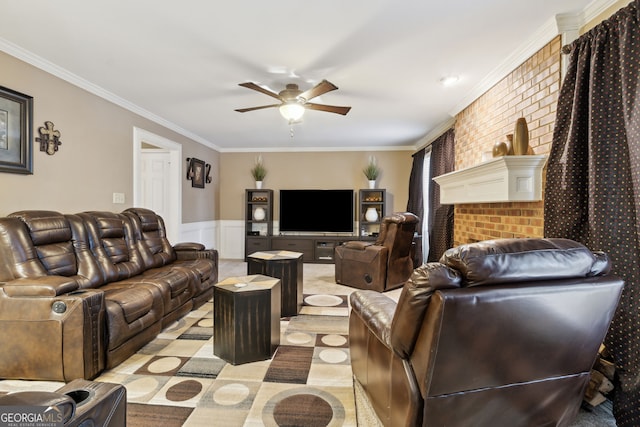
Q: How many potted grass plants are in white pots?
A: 2